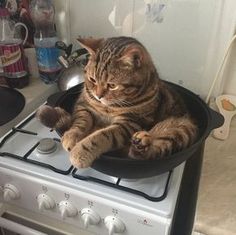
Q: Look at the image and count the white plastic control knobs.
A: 5